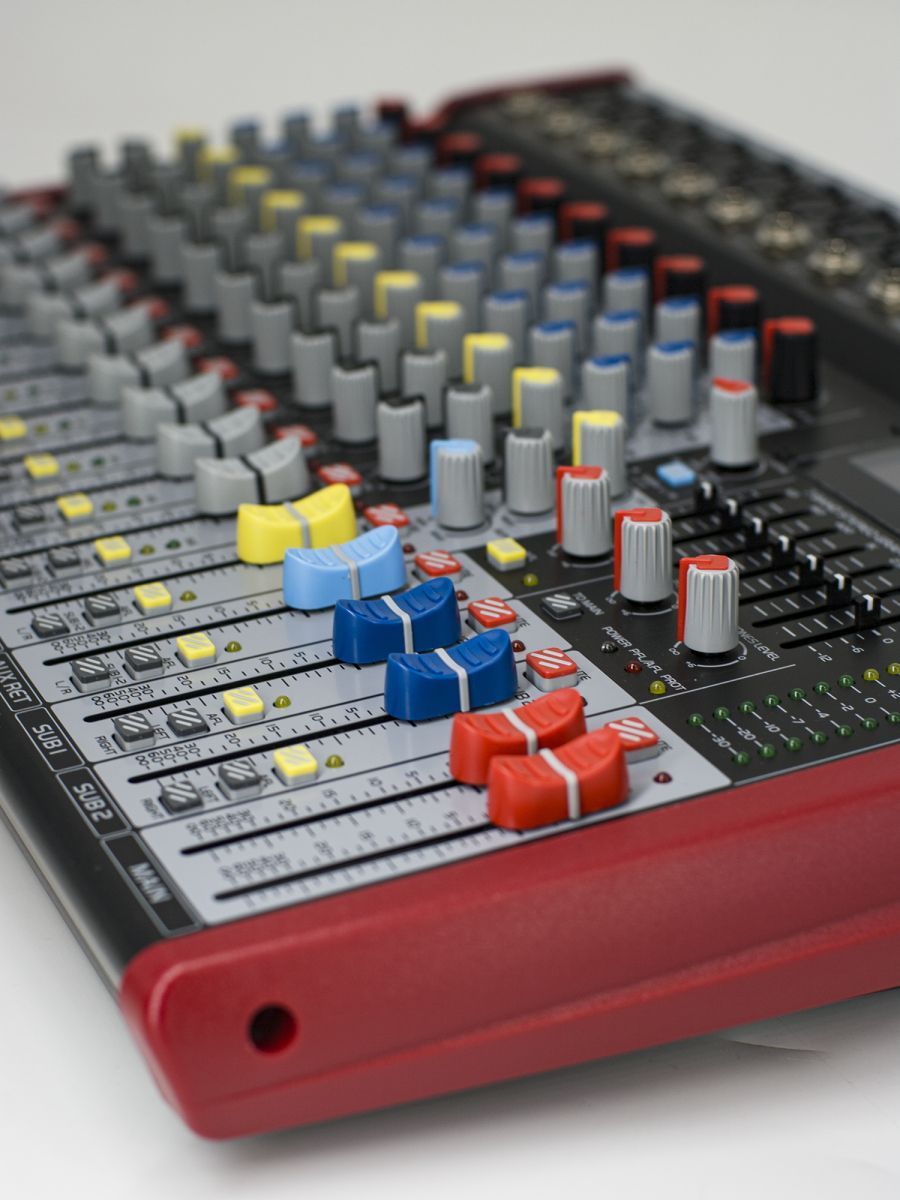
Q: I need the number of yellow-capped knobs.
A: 11